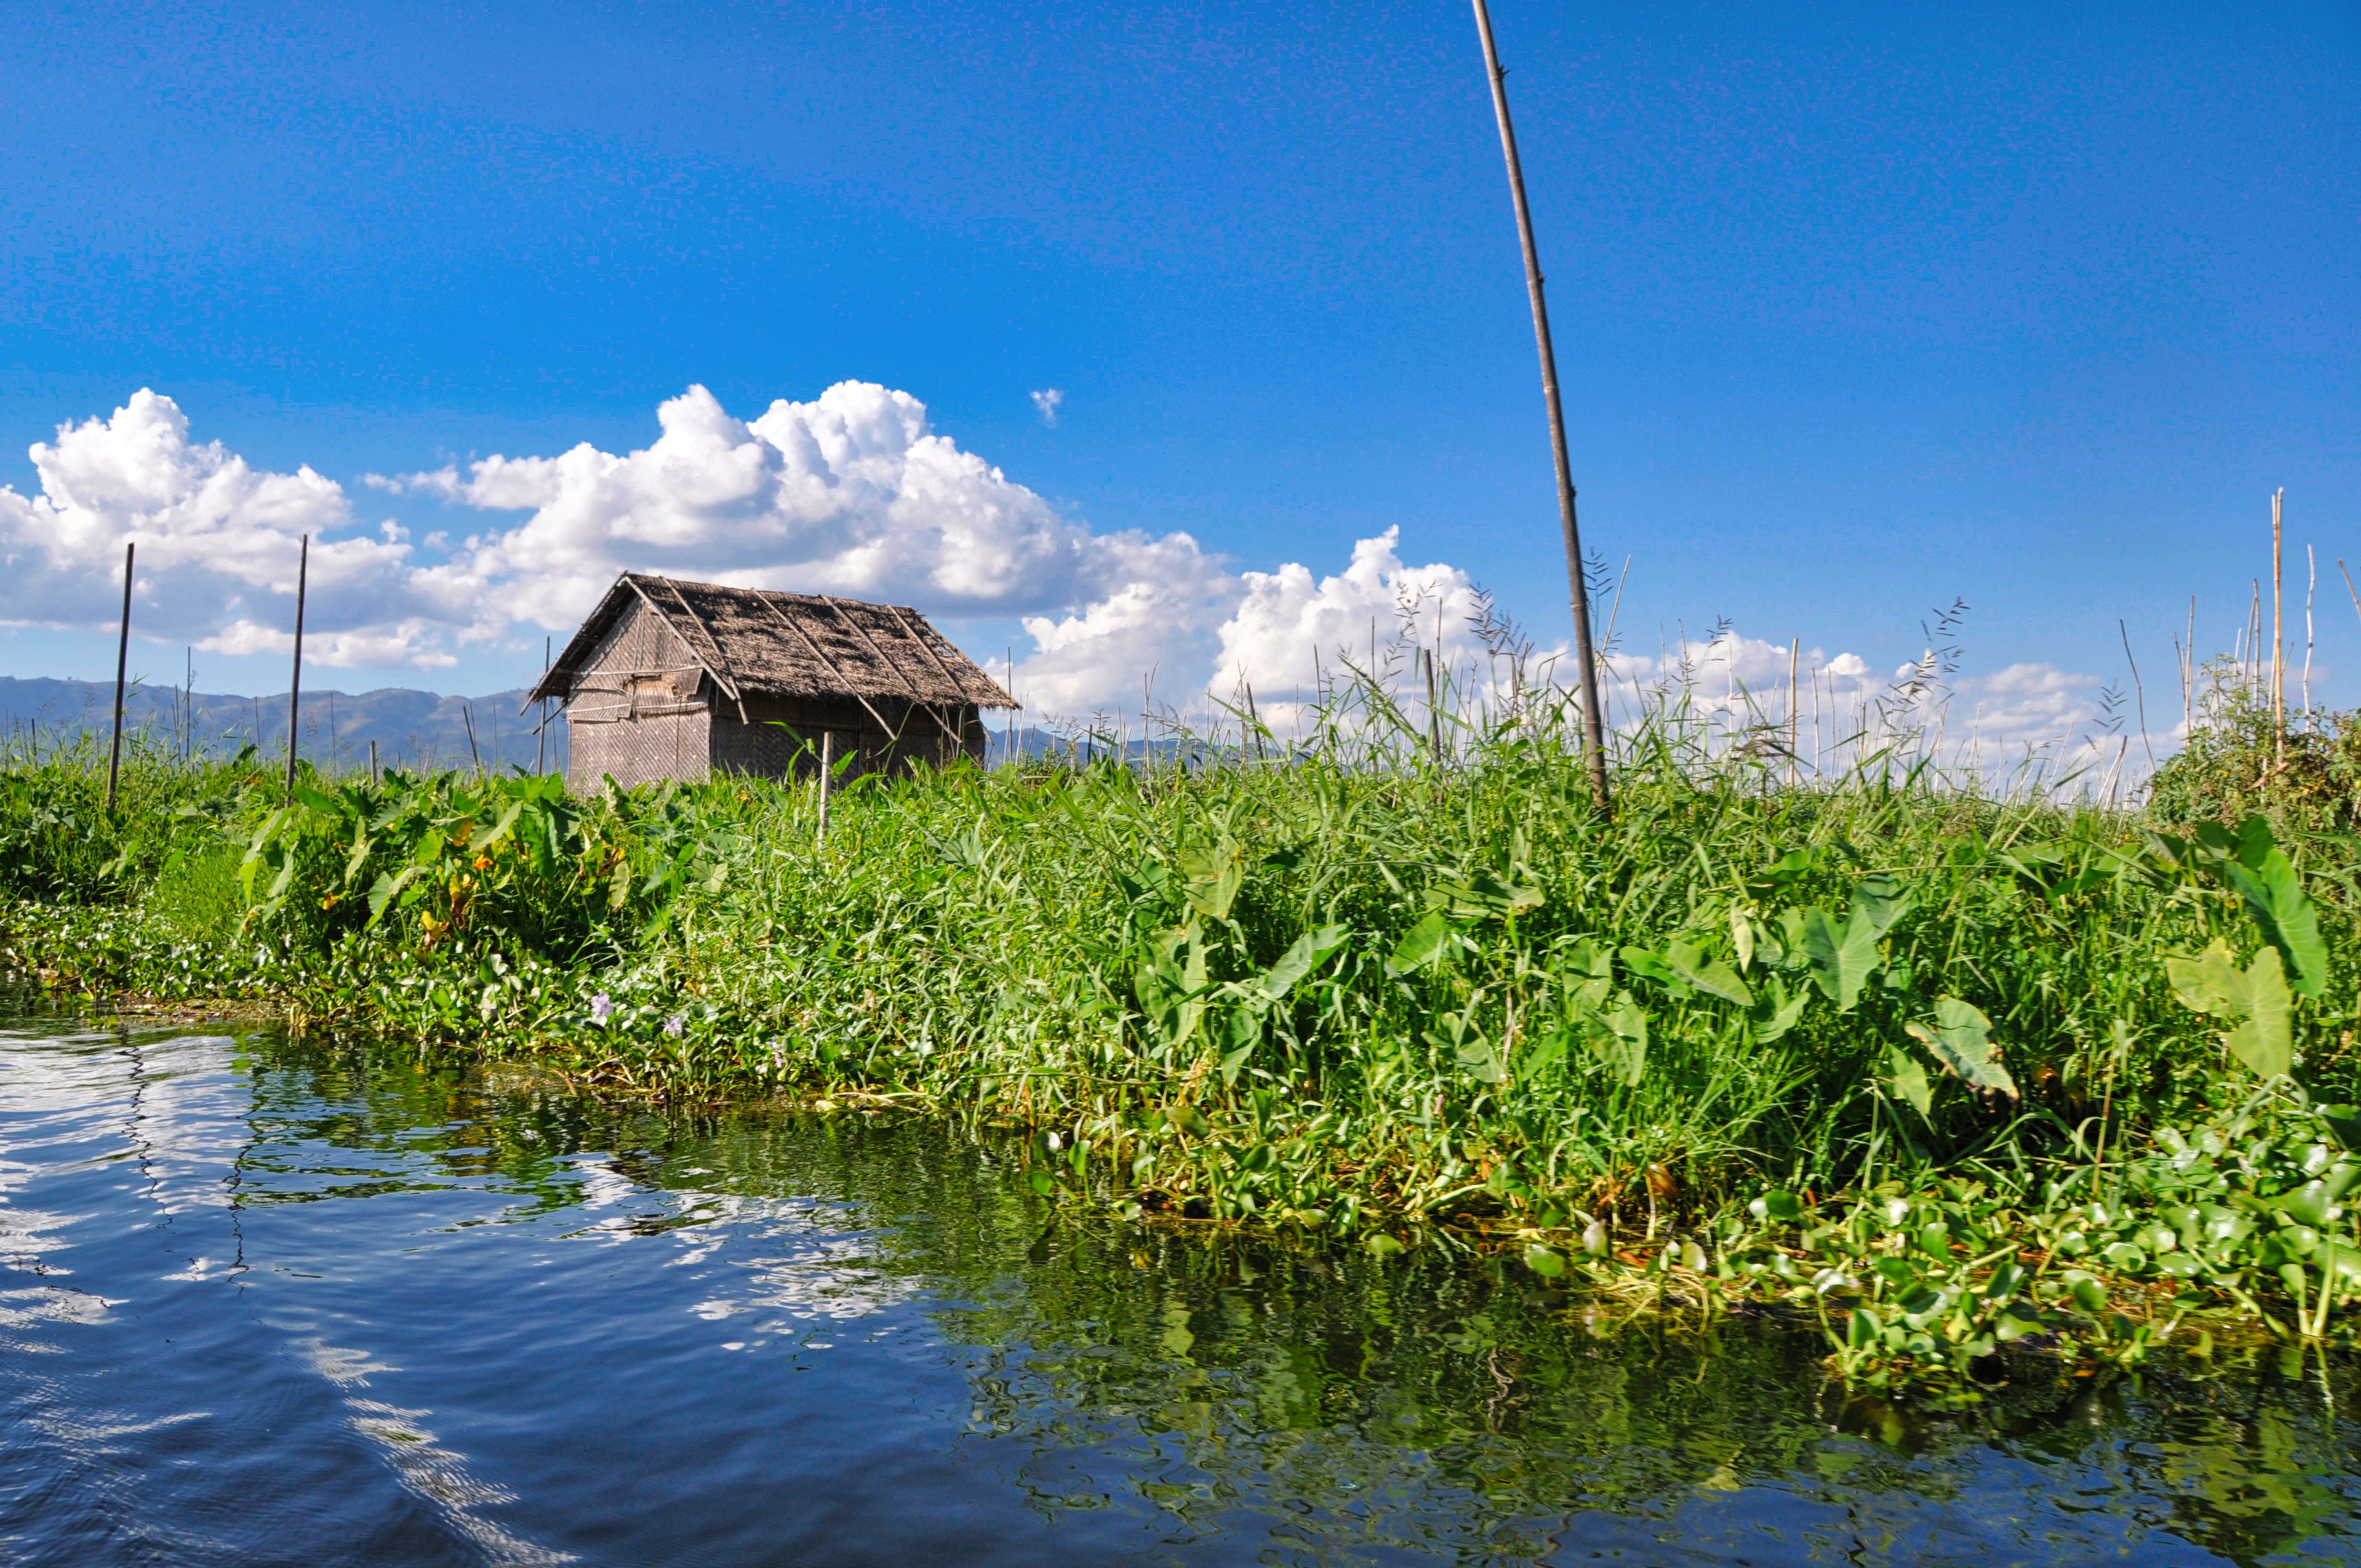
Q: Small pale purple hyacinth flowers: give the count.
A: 3